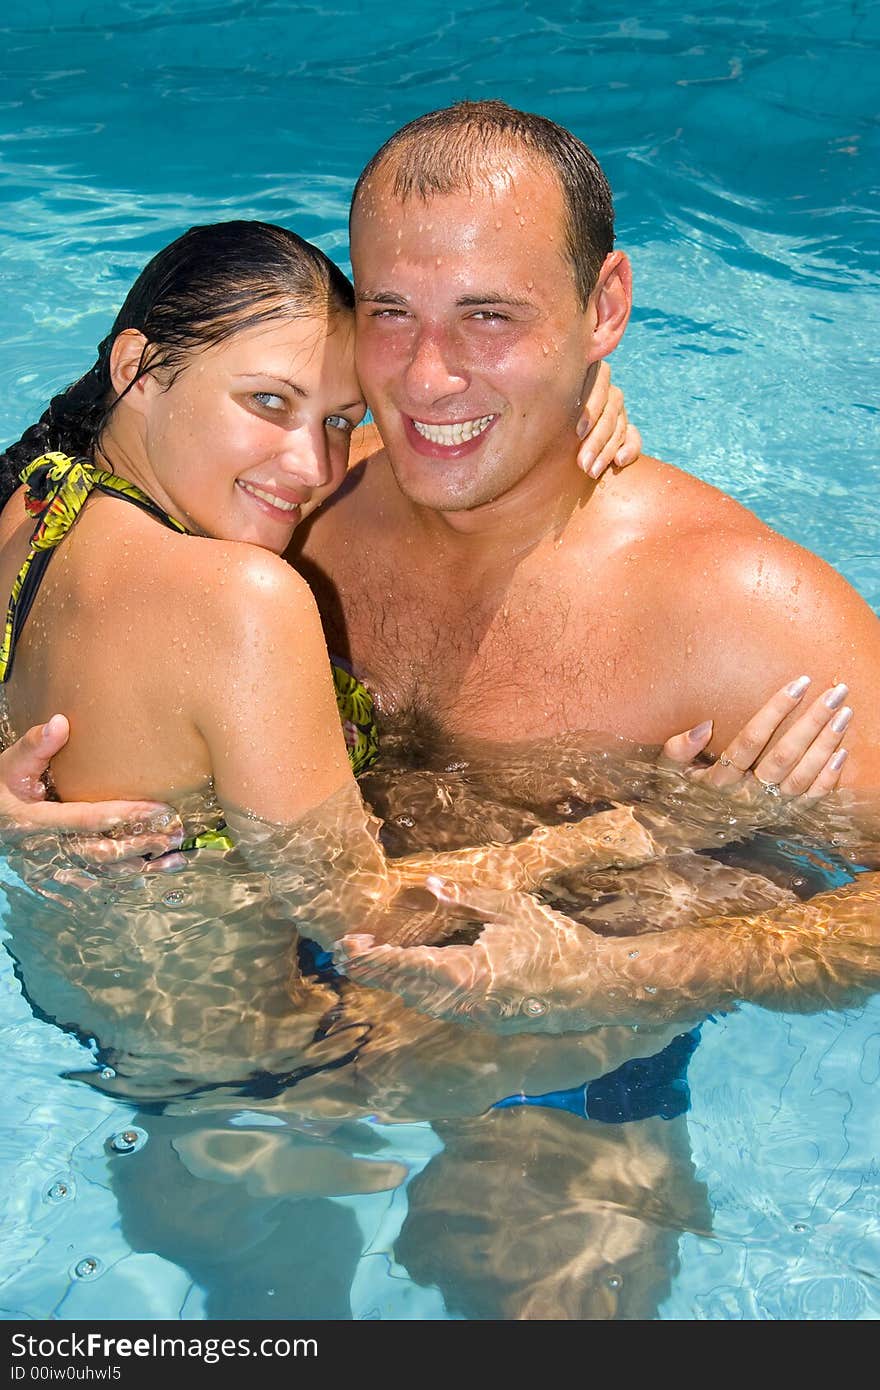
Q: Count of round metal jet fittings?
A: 0